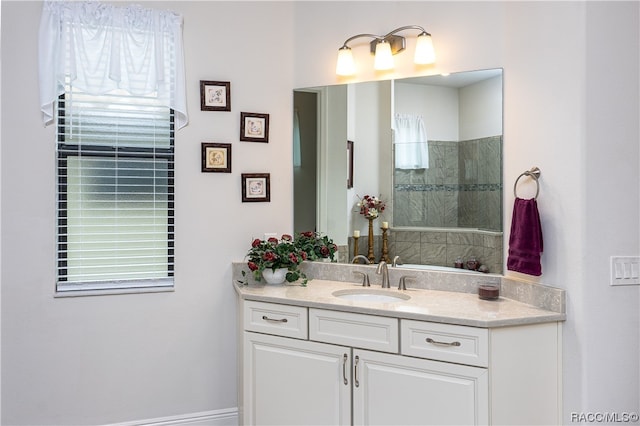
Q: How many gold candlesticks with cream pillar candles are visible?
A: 2